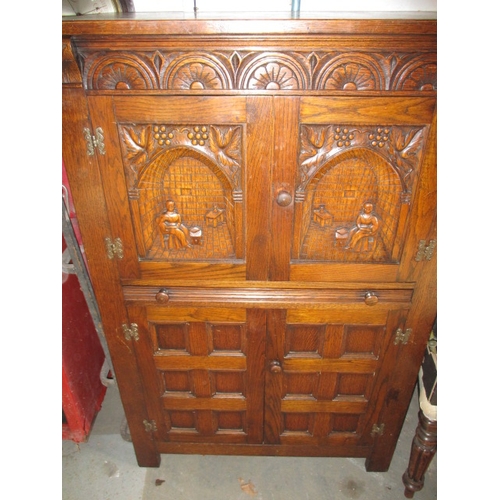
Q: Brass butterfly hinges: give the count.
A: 7